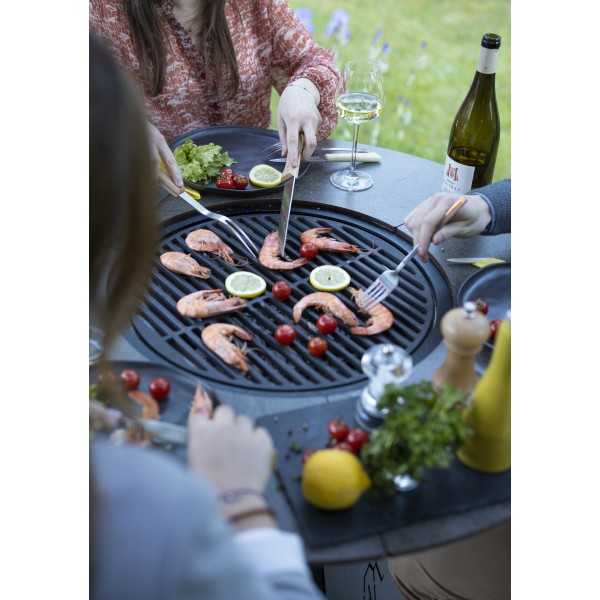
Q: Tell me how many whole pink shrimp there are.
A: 8